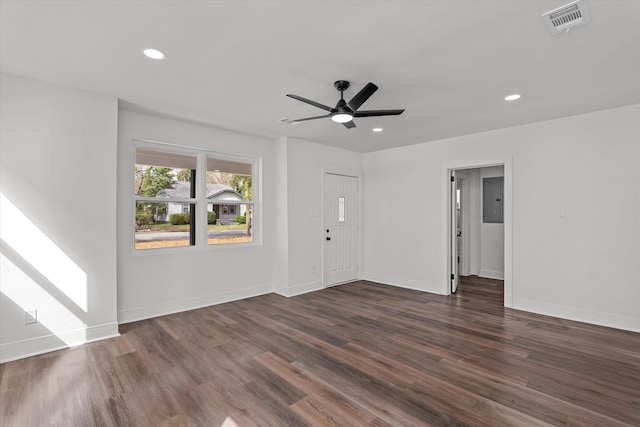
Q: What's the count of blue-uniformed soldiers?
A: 0